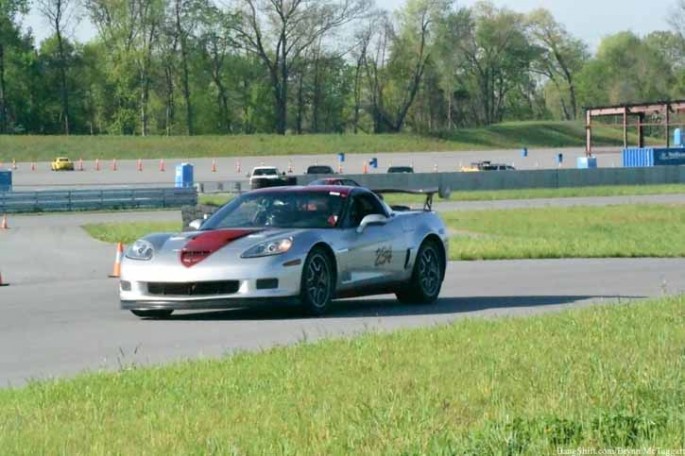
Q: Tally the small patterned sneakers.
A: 0